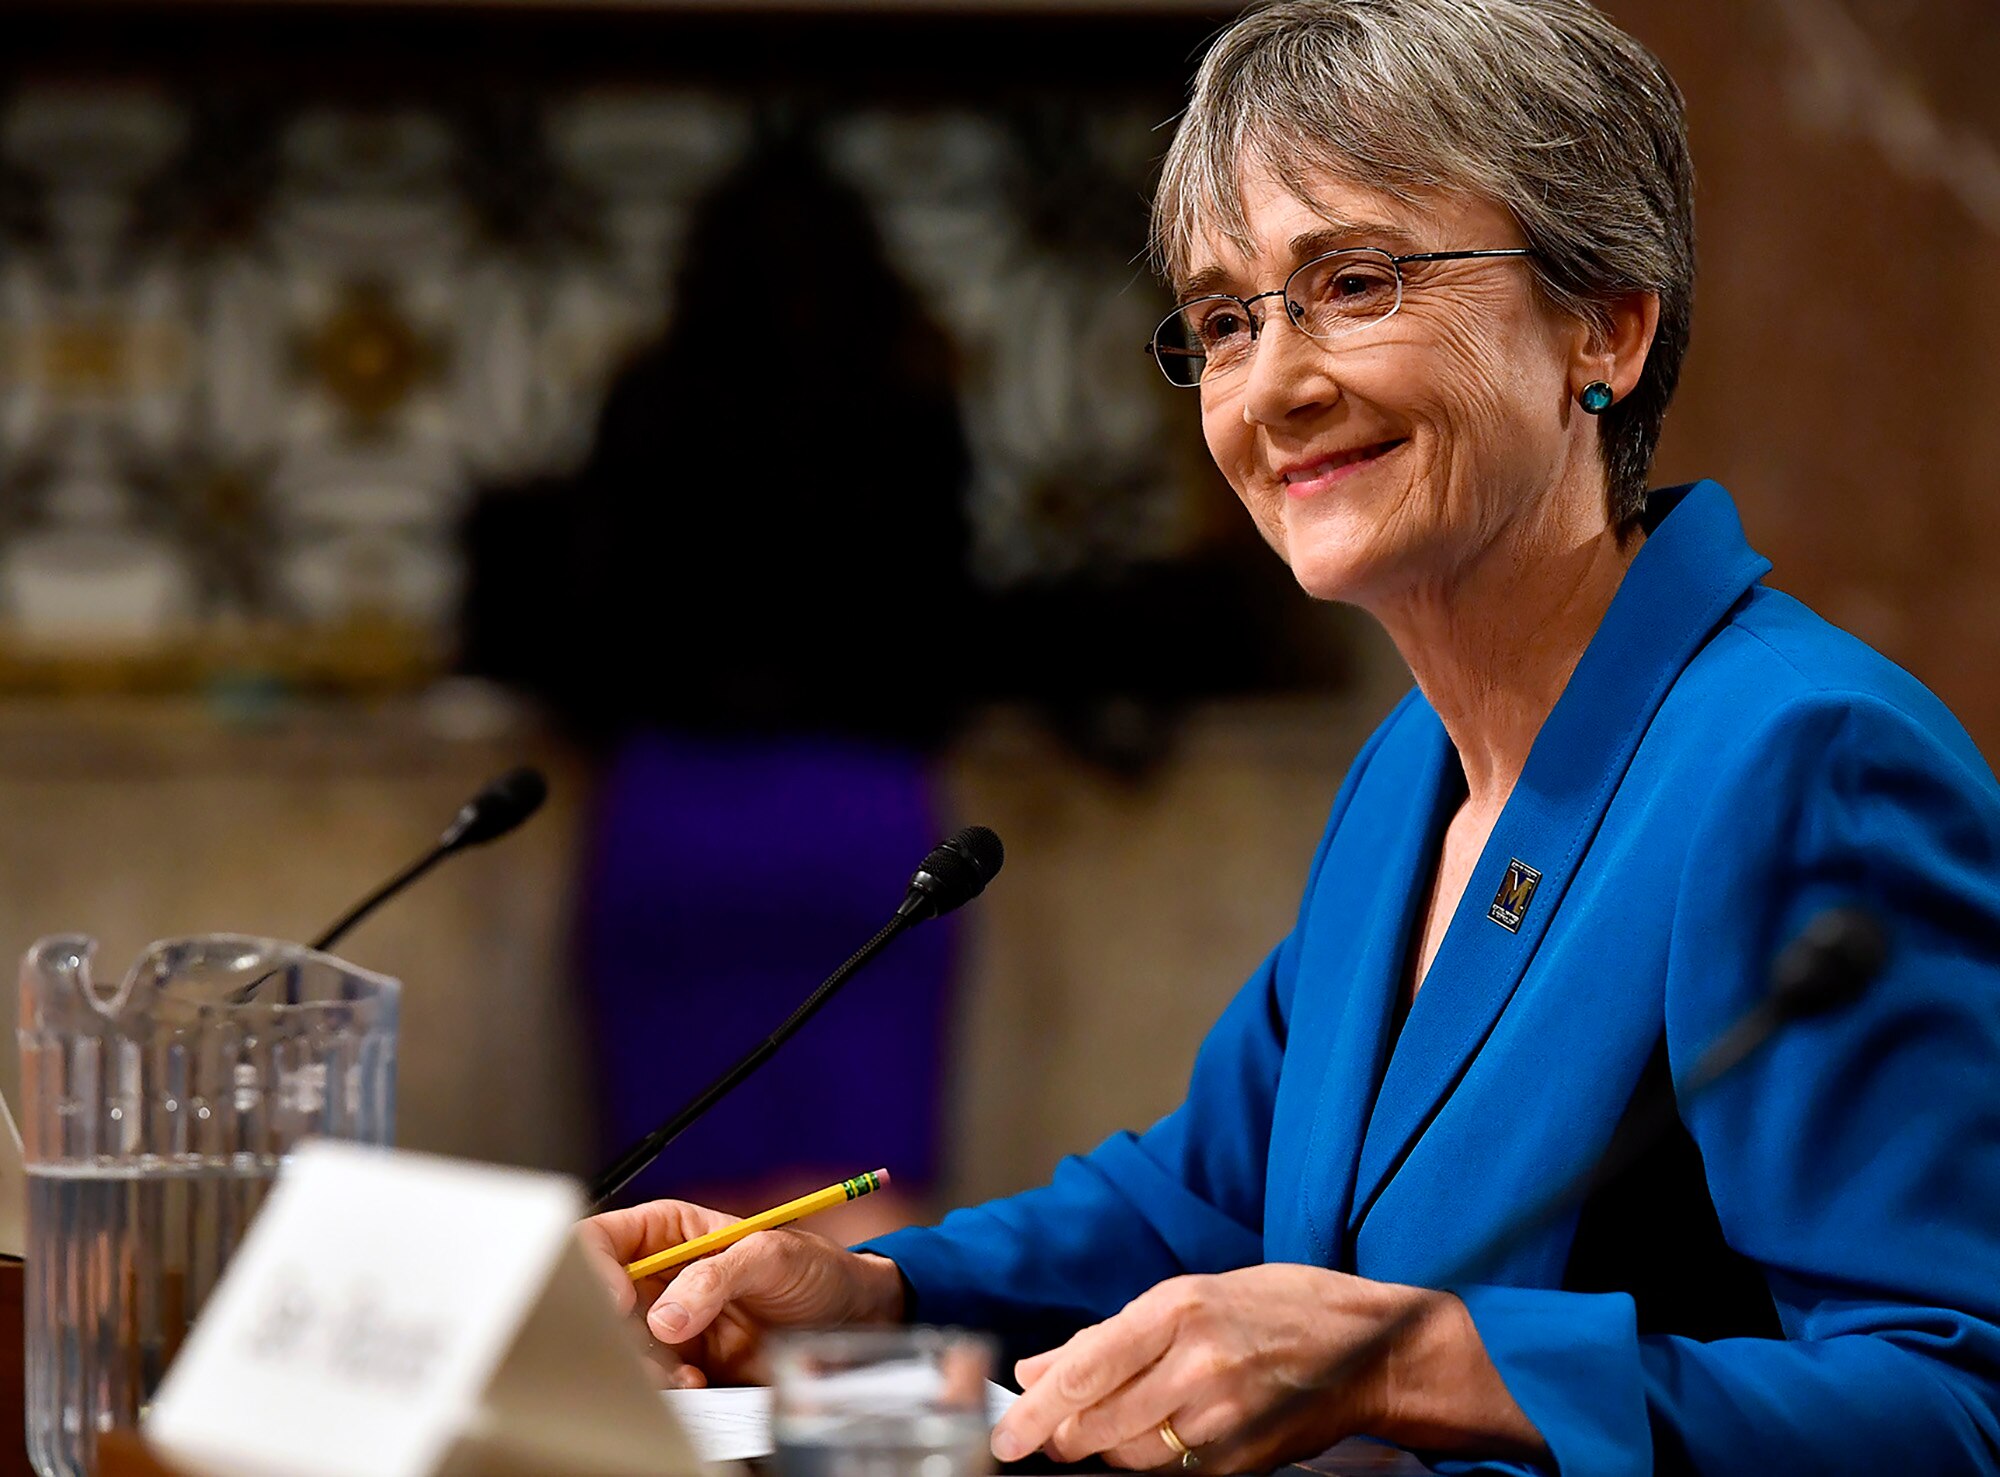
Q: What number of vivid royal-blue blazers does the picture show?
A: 1